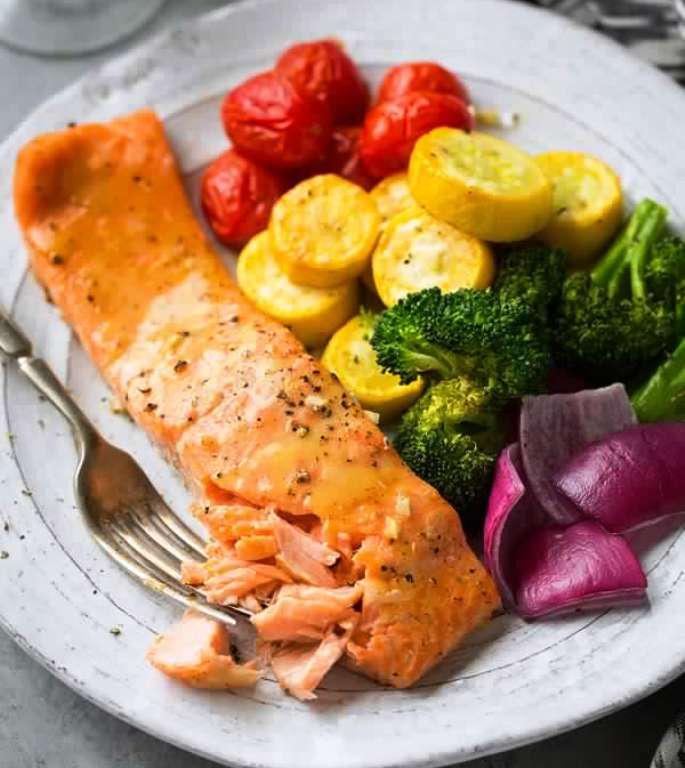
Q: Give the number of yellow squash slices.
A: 7